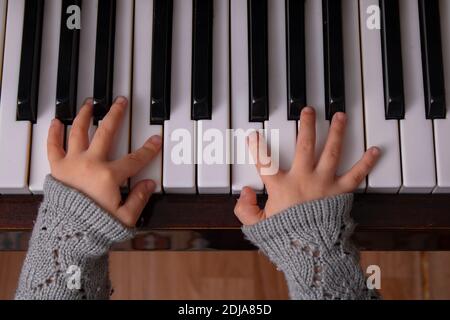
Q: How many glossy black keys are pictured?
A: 10